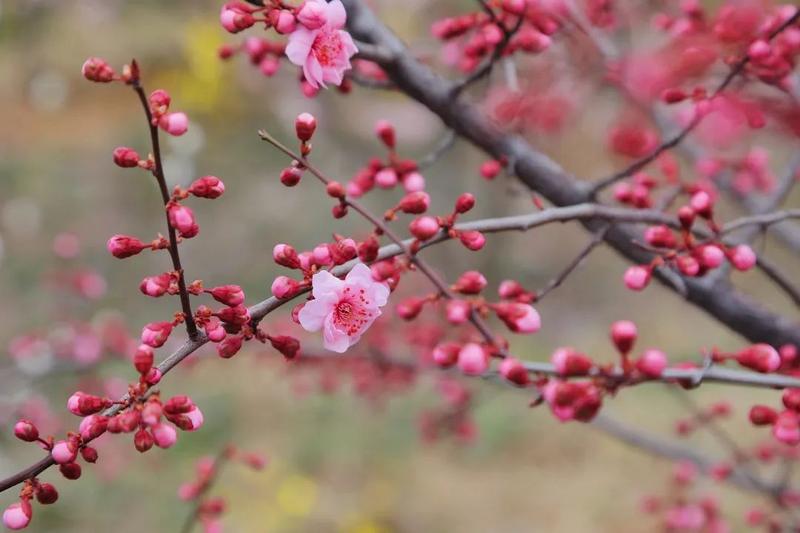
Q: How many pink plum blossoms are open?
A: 2